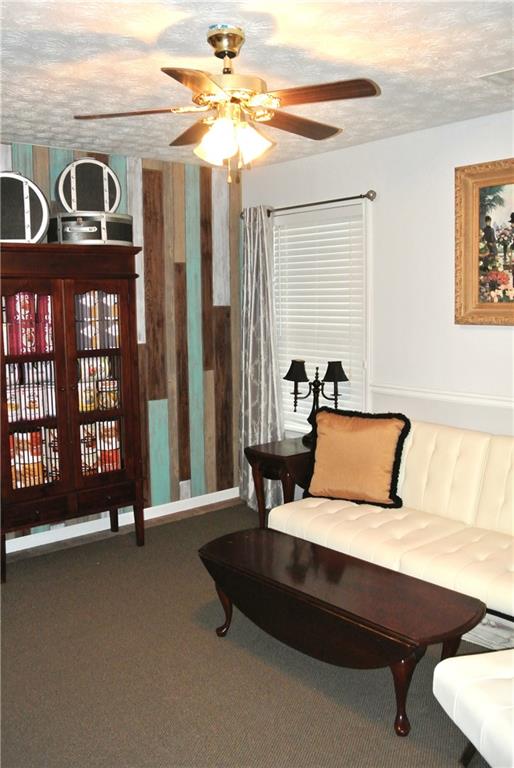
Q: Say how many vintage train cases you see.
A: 3